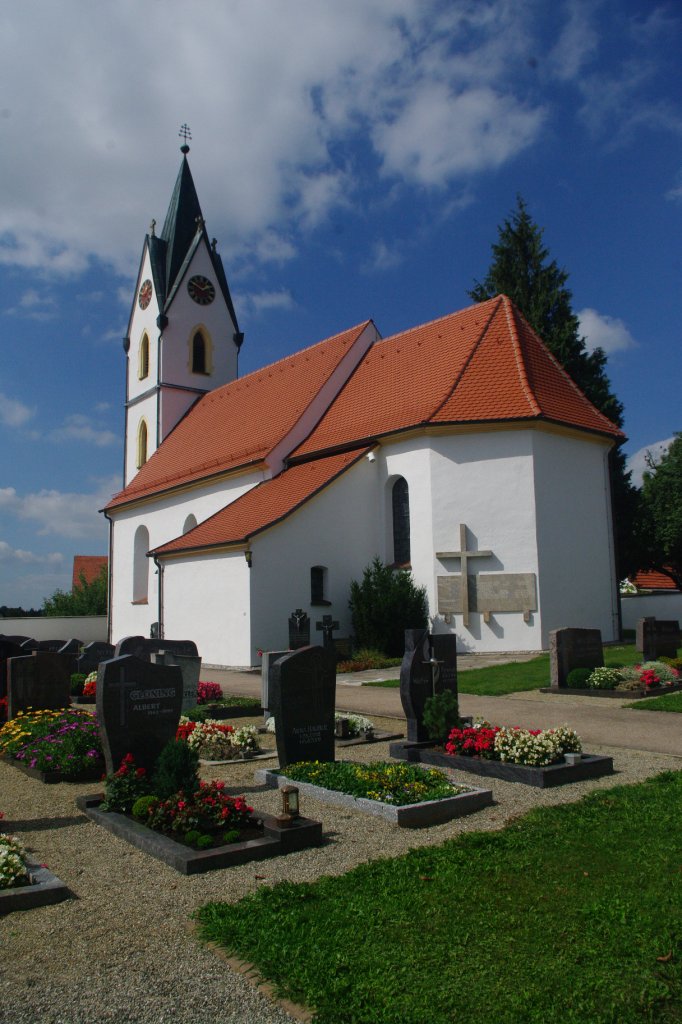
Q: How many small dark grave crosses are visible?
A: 2